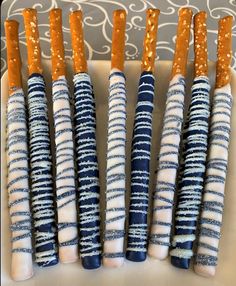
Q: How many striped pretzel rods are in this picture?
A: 9